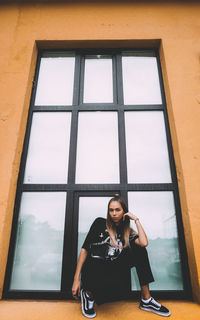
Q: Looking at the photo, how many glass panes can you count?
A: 9